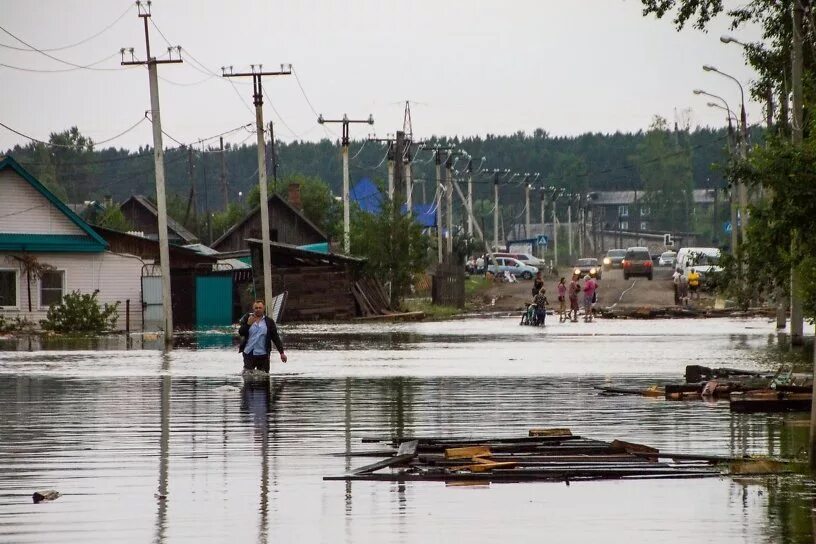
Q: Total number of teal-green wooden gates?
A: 1